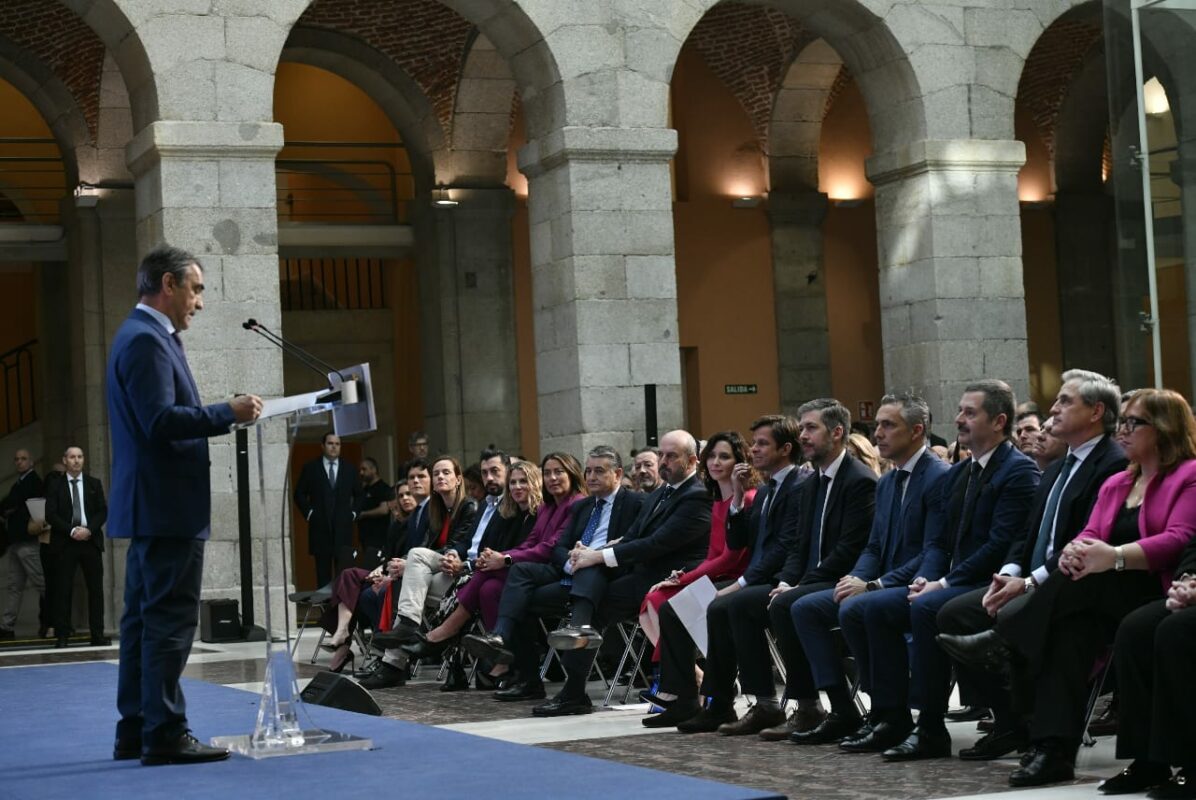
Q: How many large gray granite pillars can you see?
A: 3